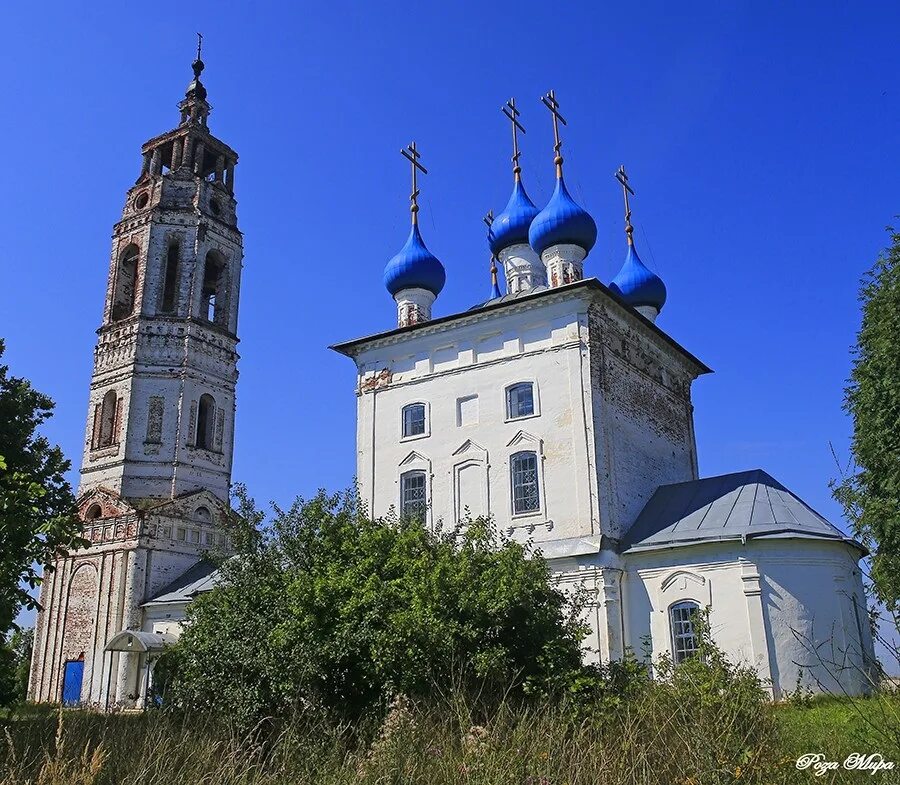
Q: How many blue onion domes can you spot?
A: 5